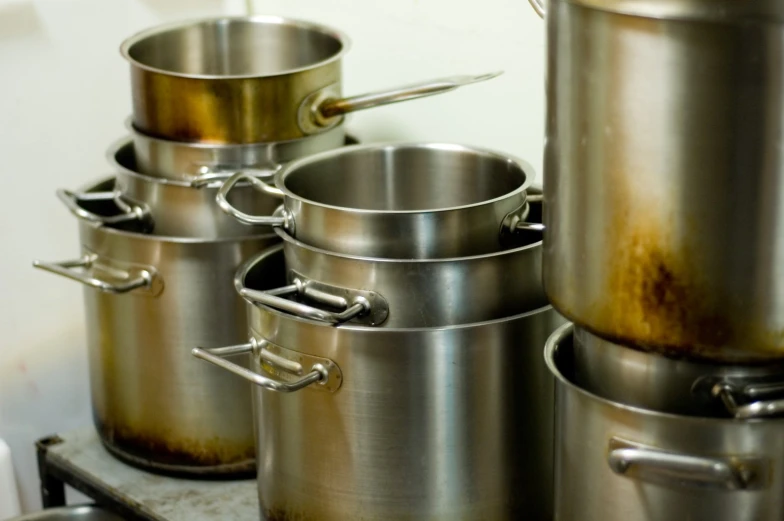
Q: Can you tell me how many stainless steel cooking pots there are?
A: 10